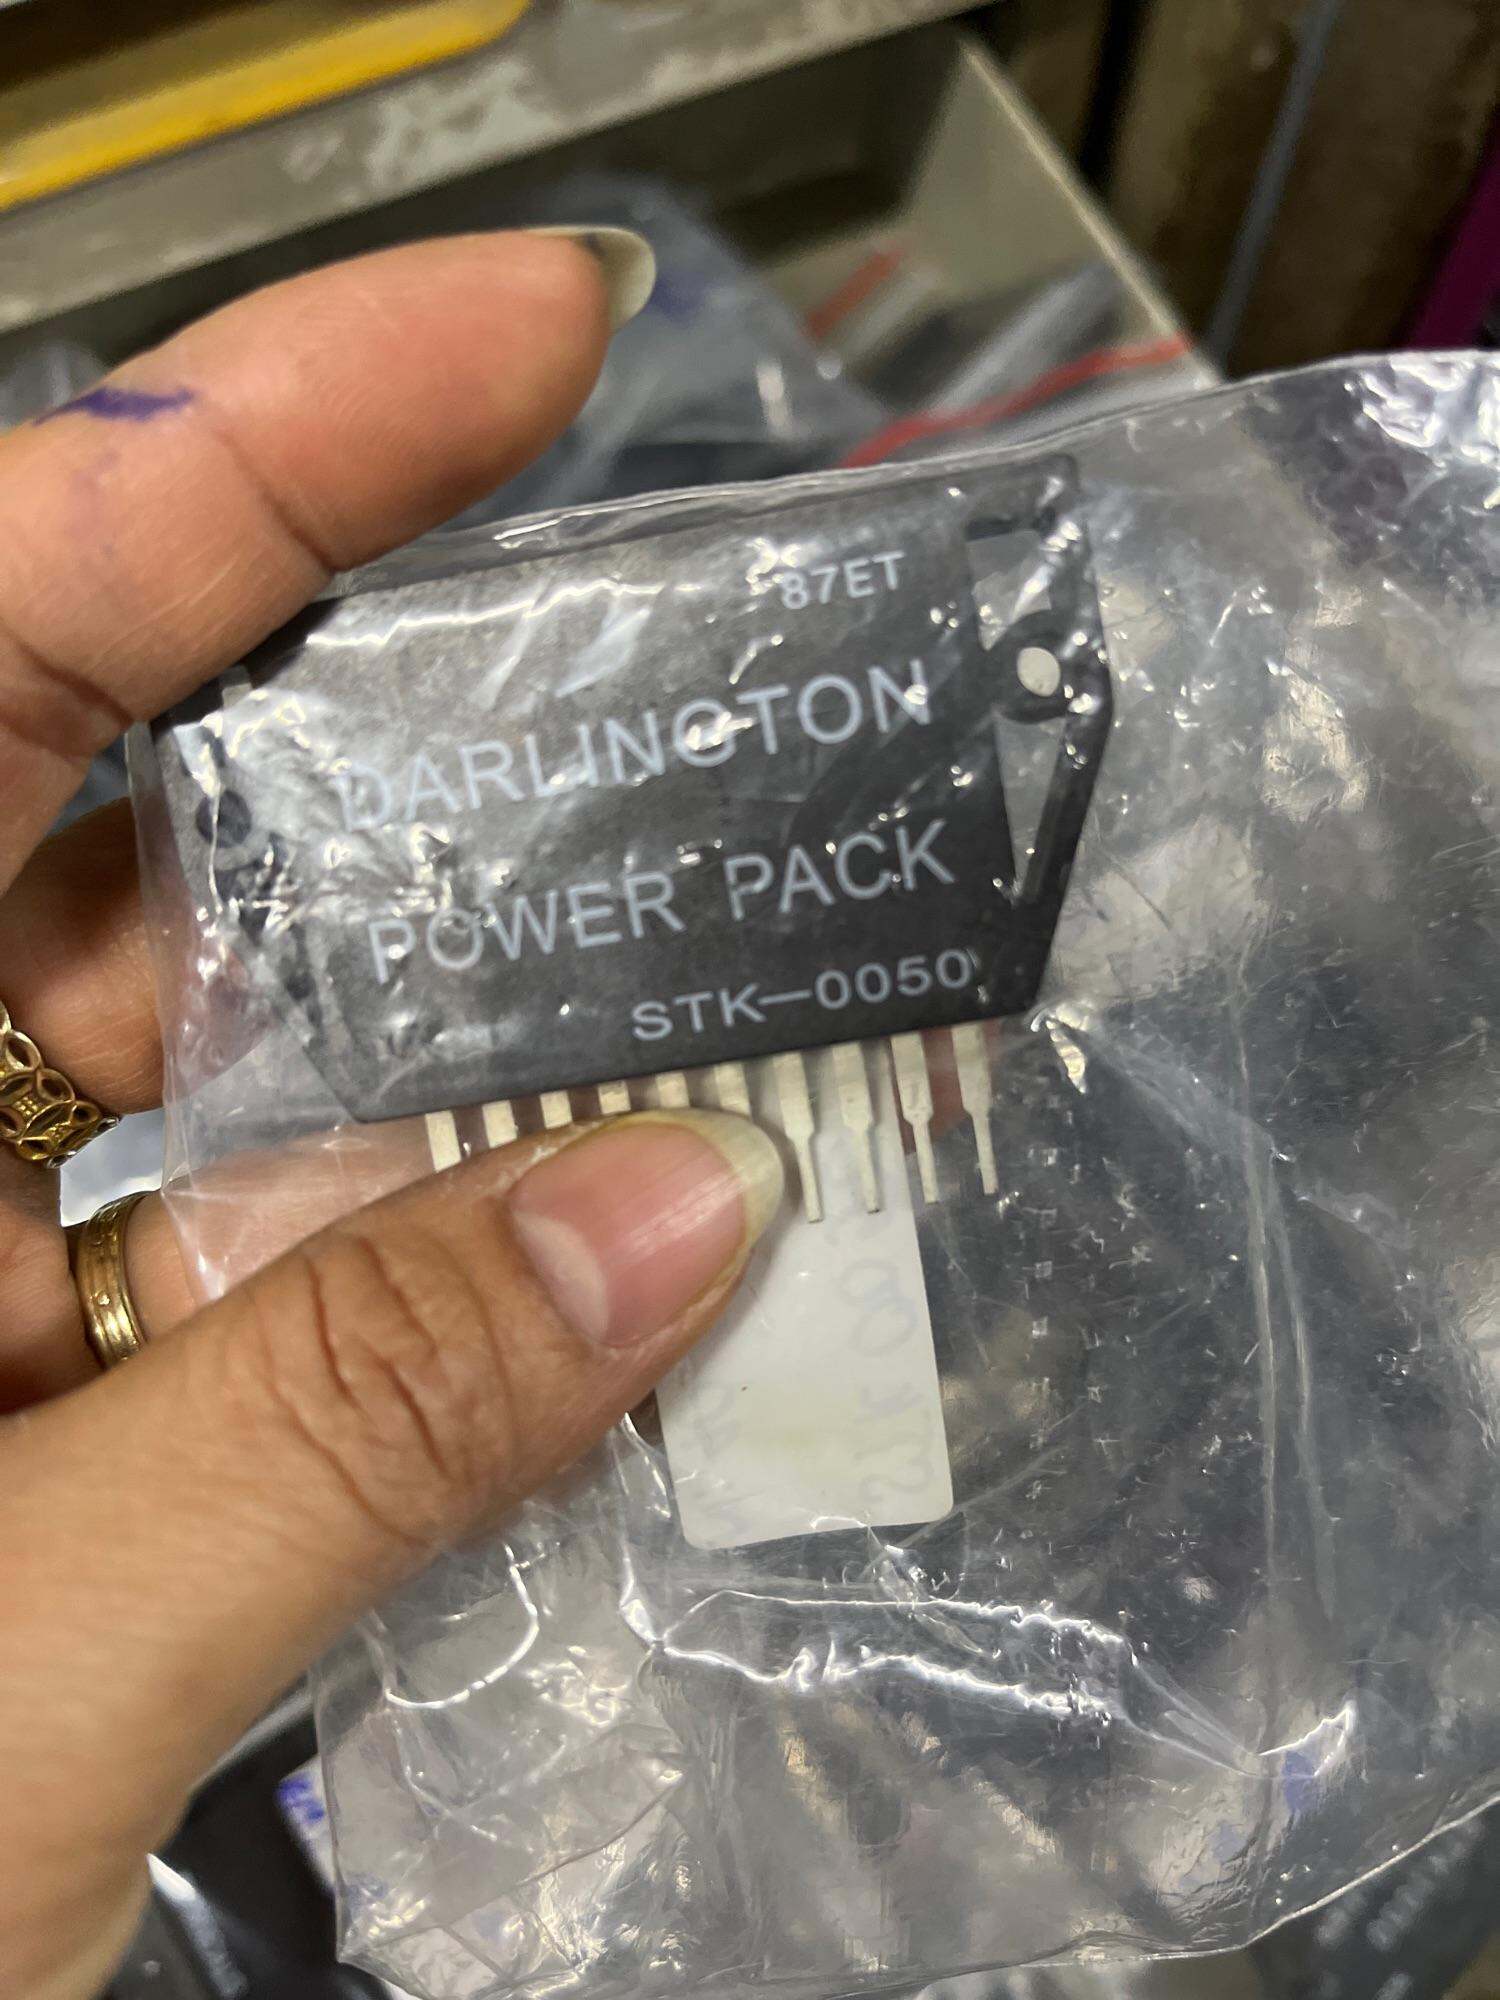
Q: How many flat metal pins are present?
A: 10